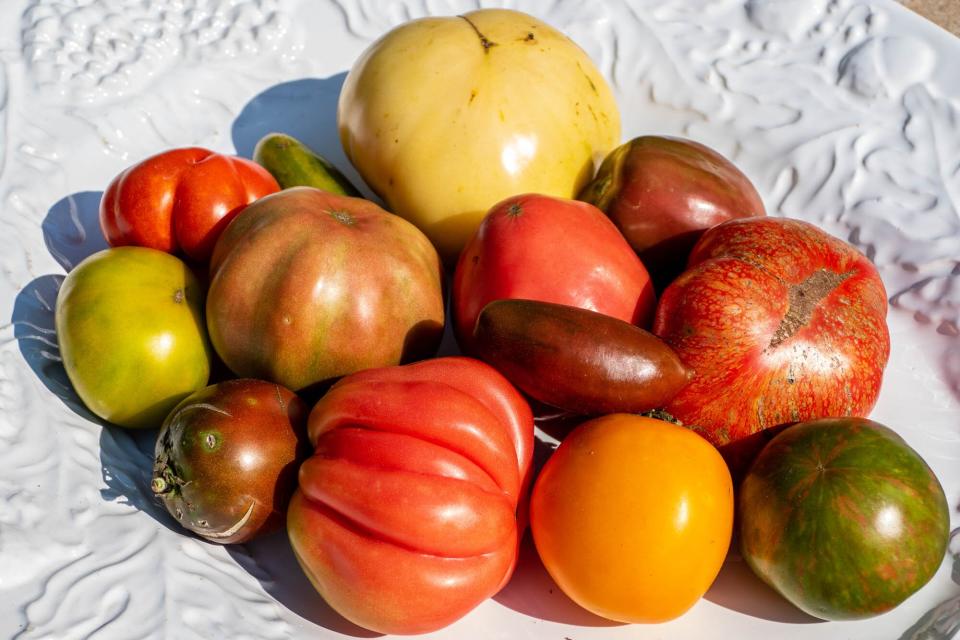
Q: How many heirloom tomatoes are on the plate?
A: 13